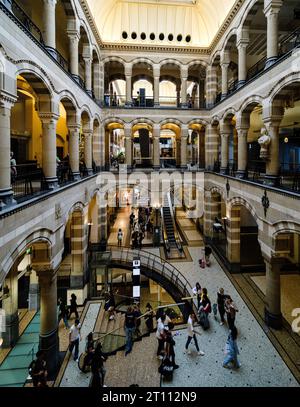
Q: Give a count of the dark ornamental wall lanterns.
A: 2